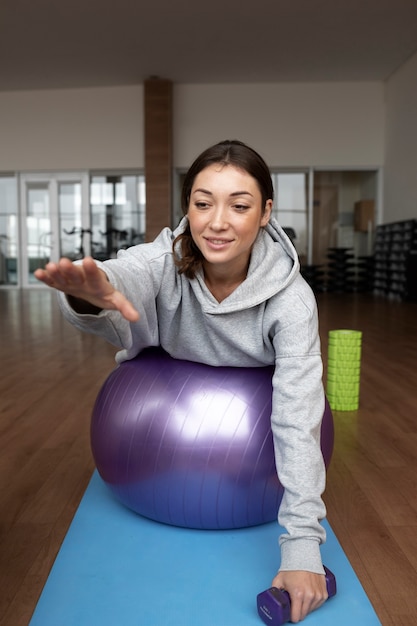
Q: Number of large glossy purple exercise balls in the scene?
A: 1